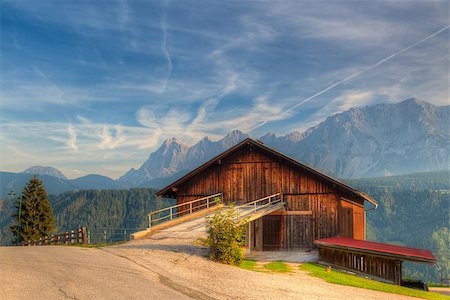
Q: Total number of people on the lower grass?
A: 0